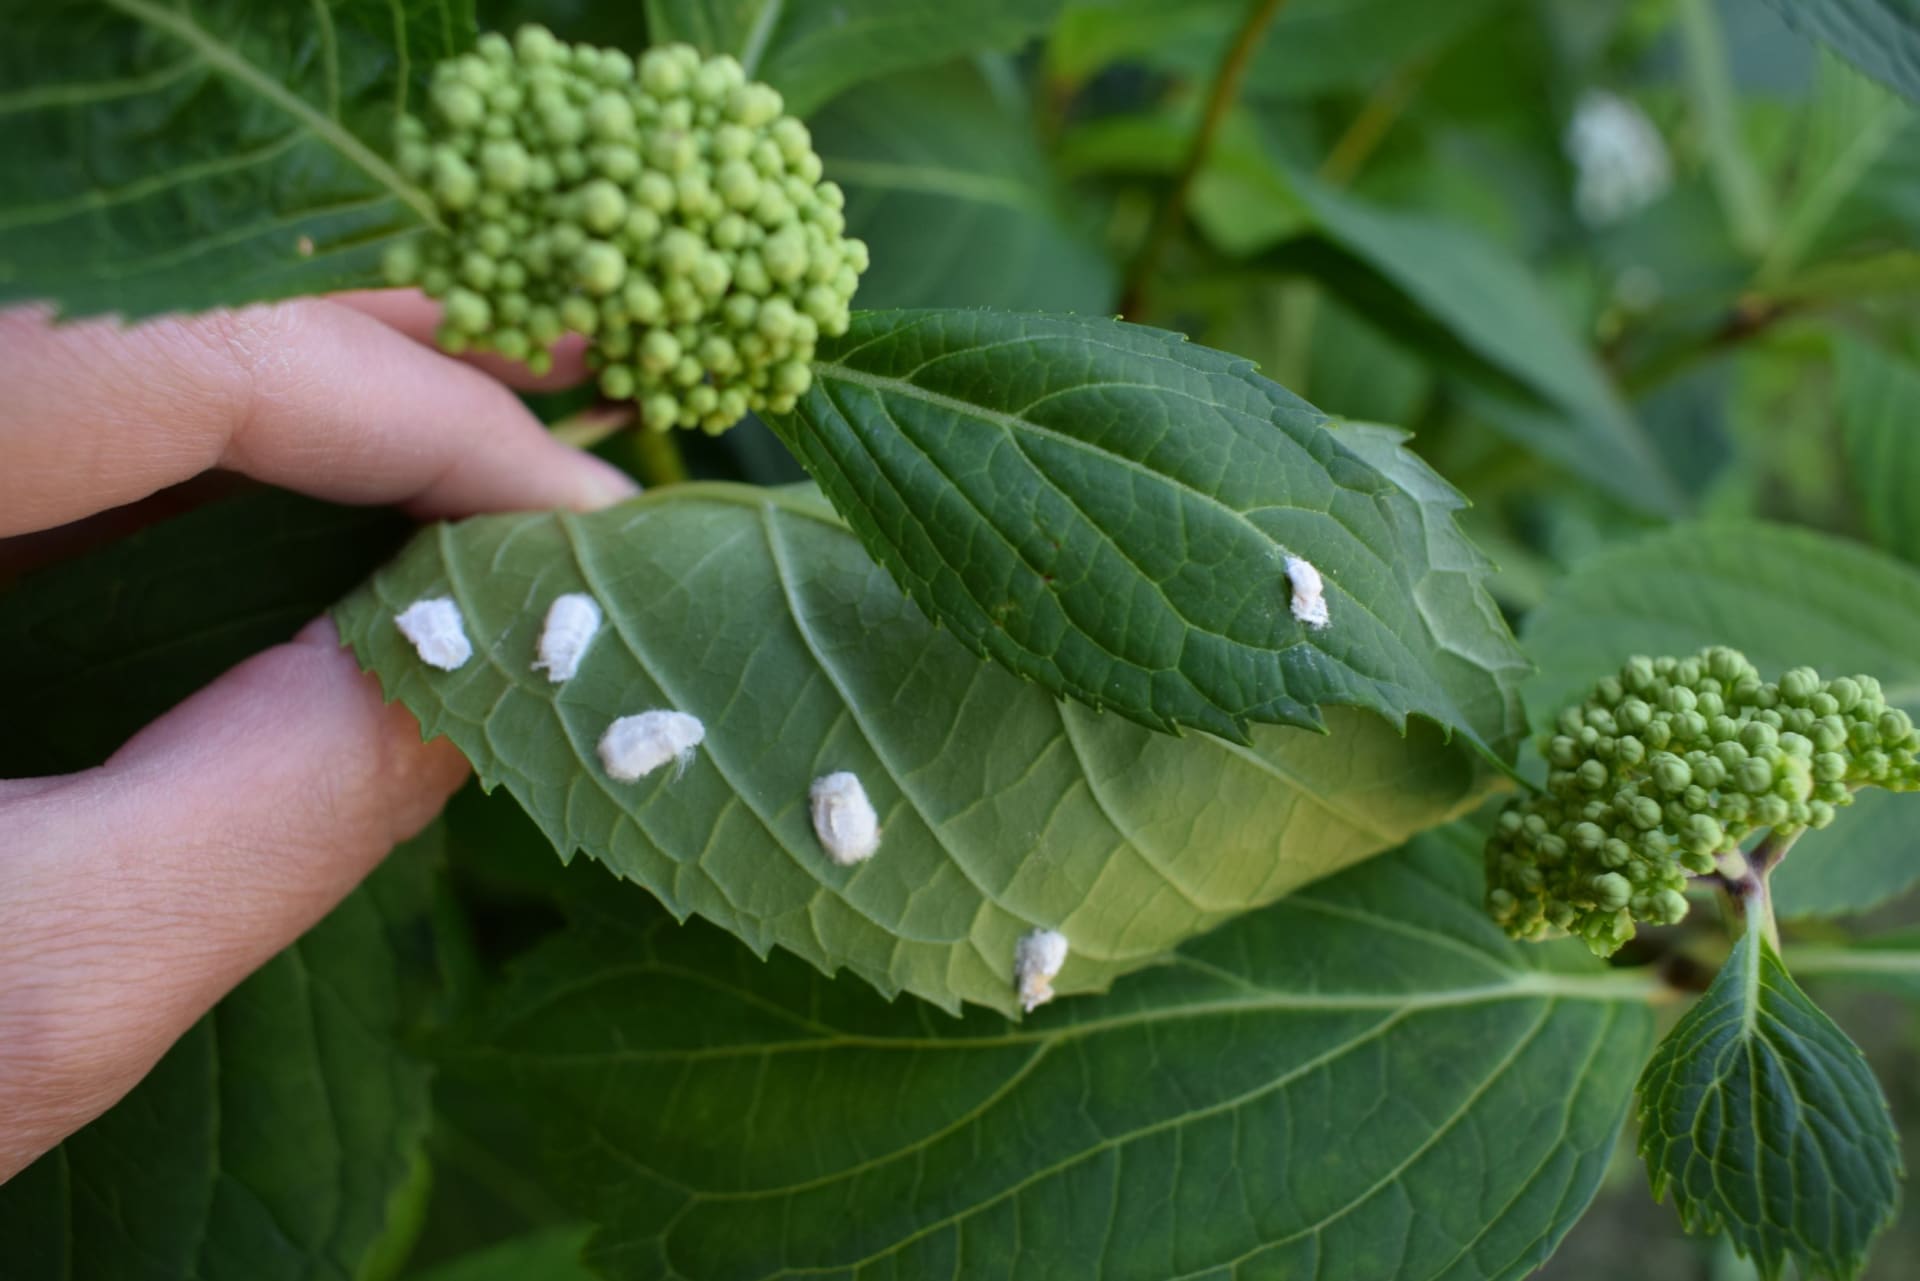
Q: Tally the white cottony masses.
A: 6